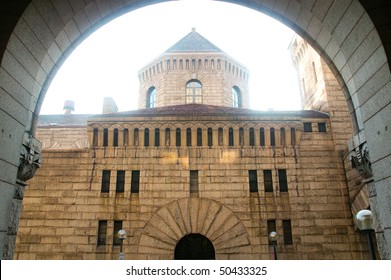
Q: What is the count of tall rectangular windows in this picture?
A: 11